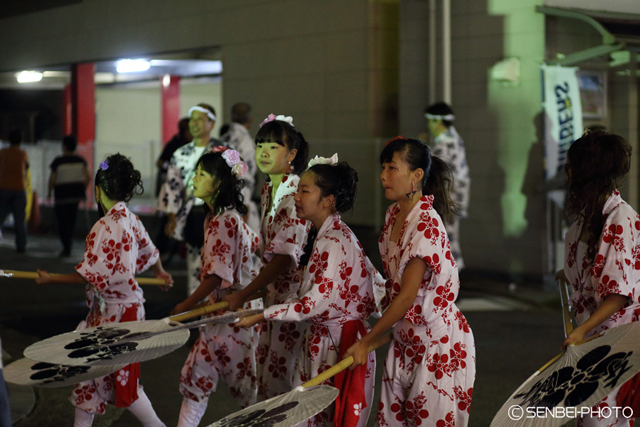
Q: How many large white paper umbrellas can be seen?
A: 4